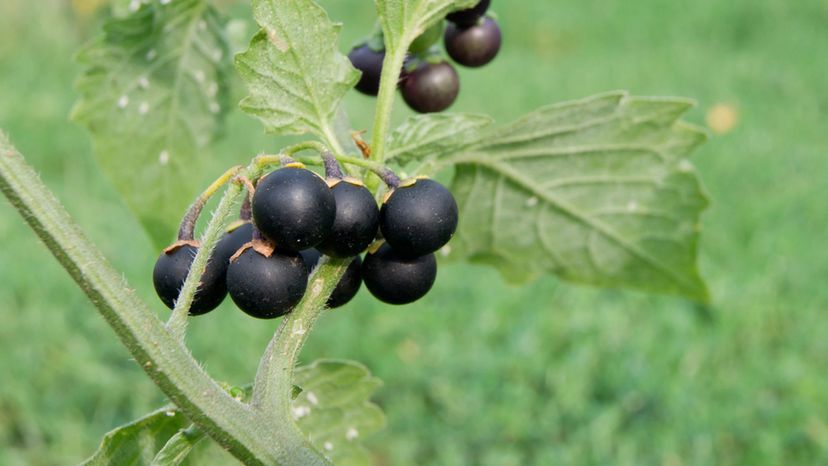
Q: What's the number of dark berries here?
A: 12